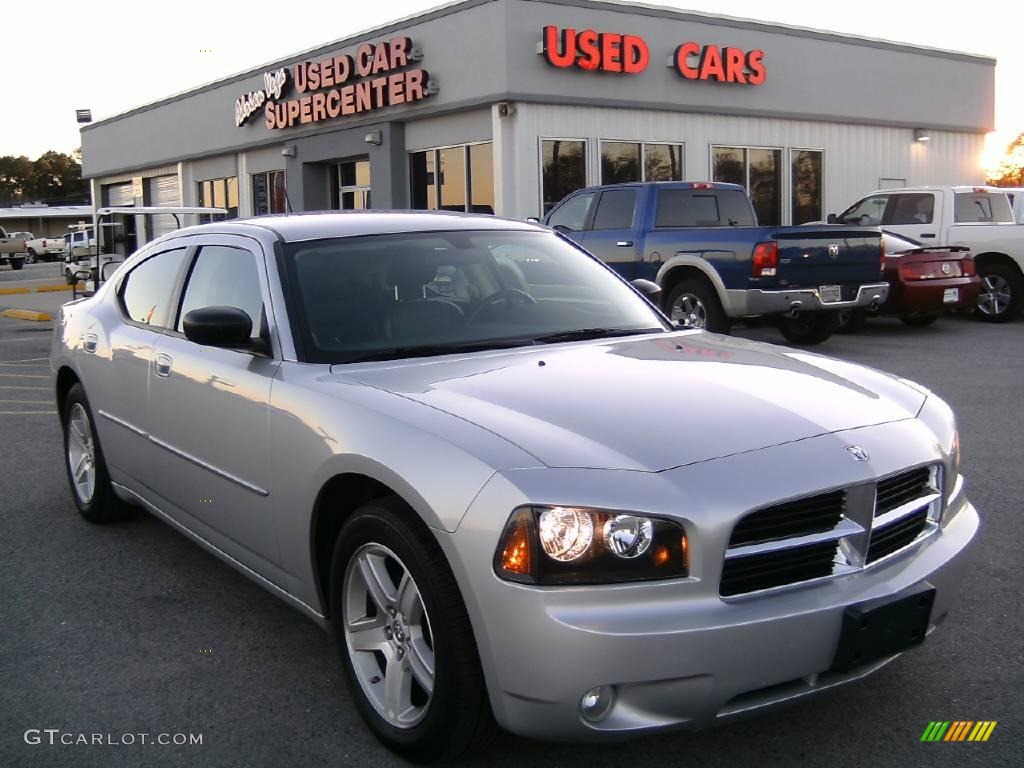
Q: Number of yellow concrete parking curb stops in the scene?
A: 3